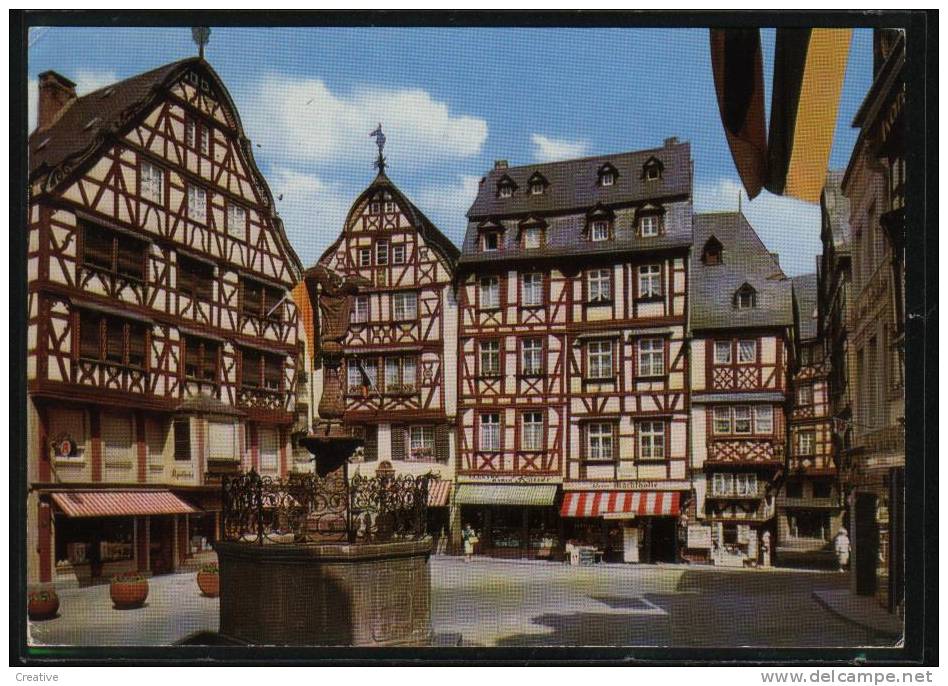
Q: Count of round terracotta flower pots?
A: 3